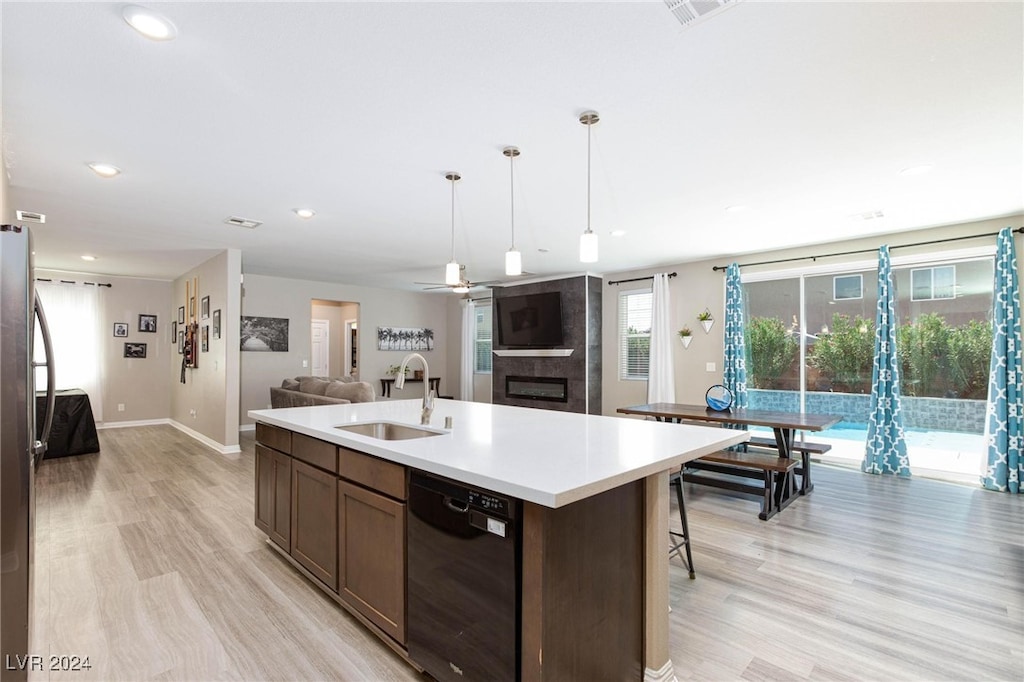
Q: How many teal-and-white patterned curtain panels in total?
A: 3